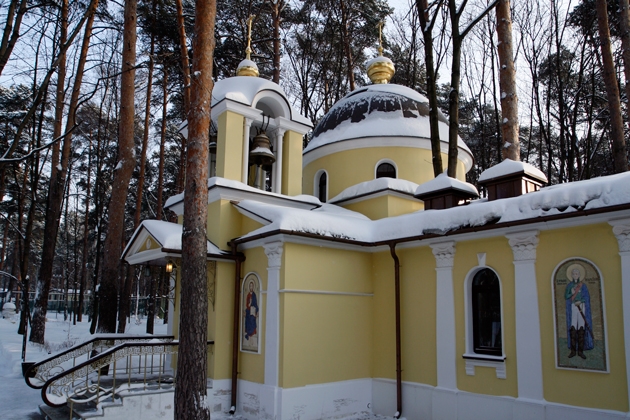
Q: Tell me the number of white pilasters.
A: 4